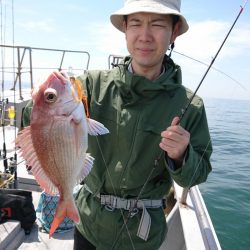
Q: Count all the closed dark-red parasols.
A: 0